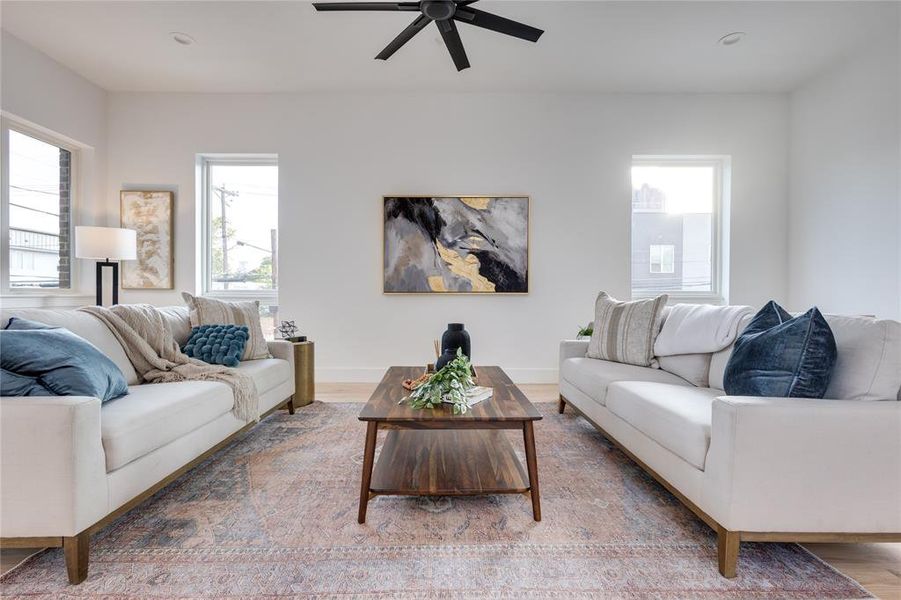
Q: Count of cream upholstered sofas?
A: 2